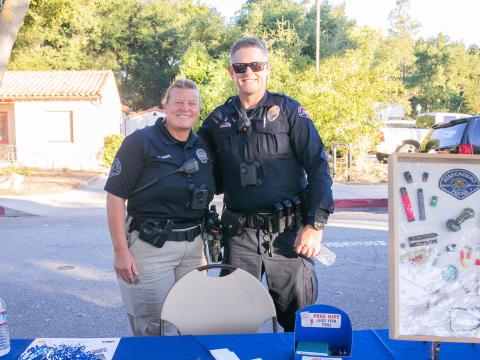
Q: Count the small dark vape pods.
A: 2